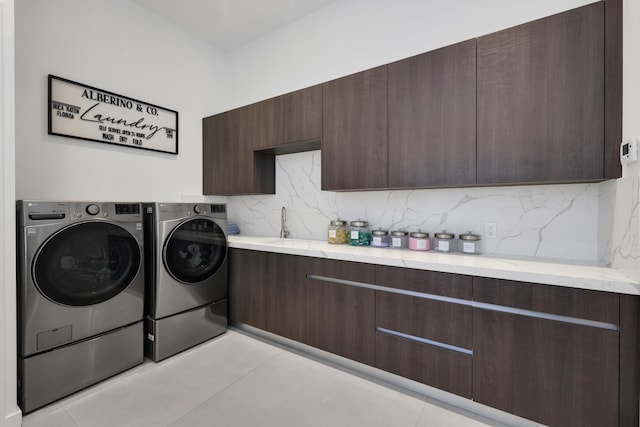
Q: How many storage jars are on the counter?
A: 7